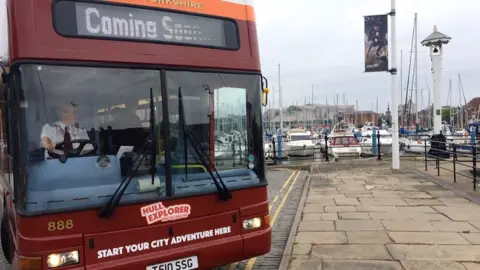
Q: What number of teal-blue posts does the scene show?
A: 3